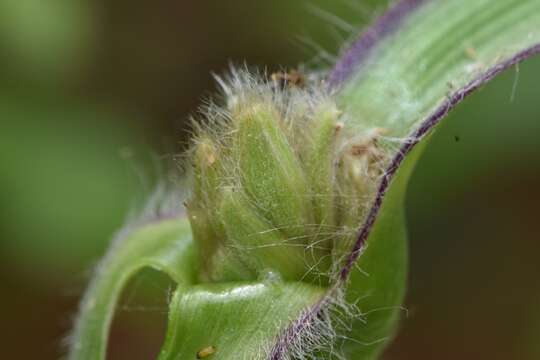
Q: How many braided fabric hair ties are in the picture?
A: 0